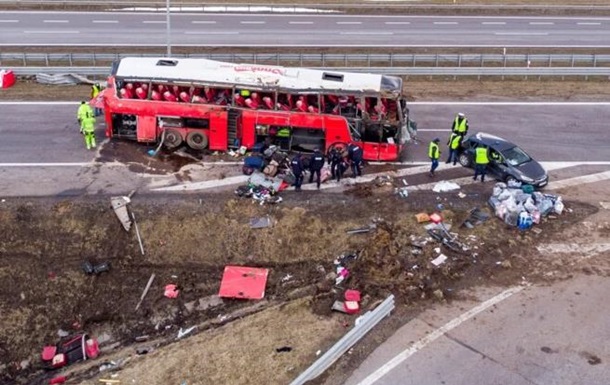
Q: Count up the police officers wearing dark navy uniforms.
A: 4